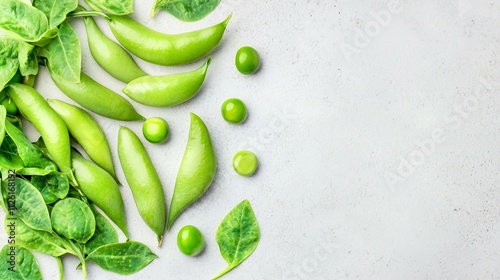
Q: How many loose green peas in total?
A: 5